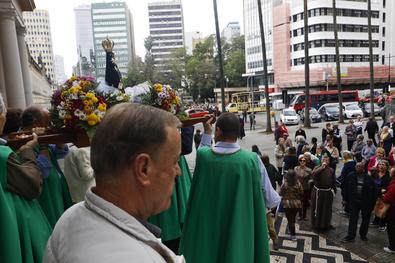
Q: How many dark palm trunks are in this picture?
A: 5